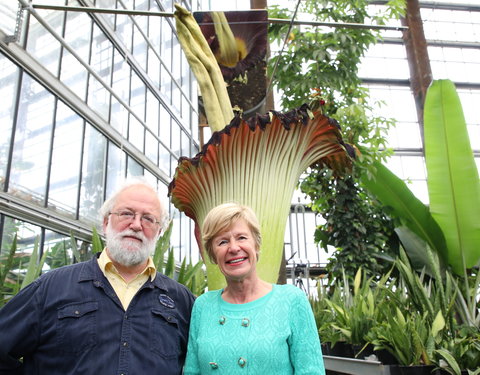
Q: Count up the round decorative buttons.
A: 4